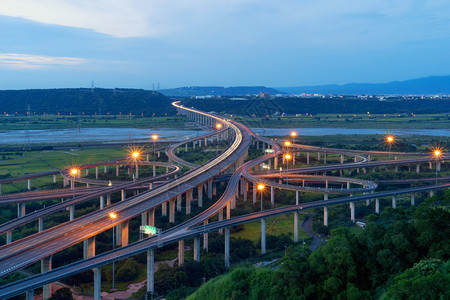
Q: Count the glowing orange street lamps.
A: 11